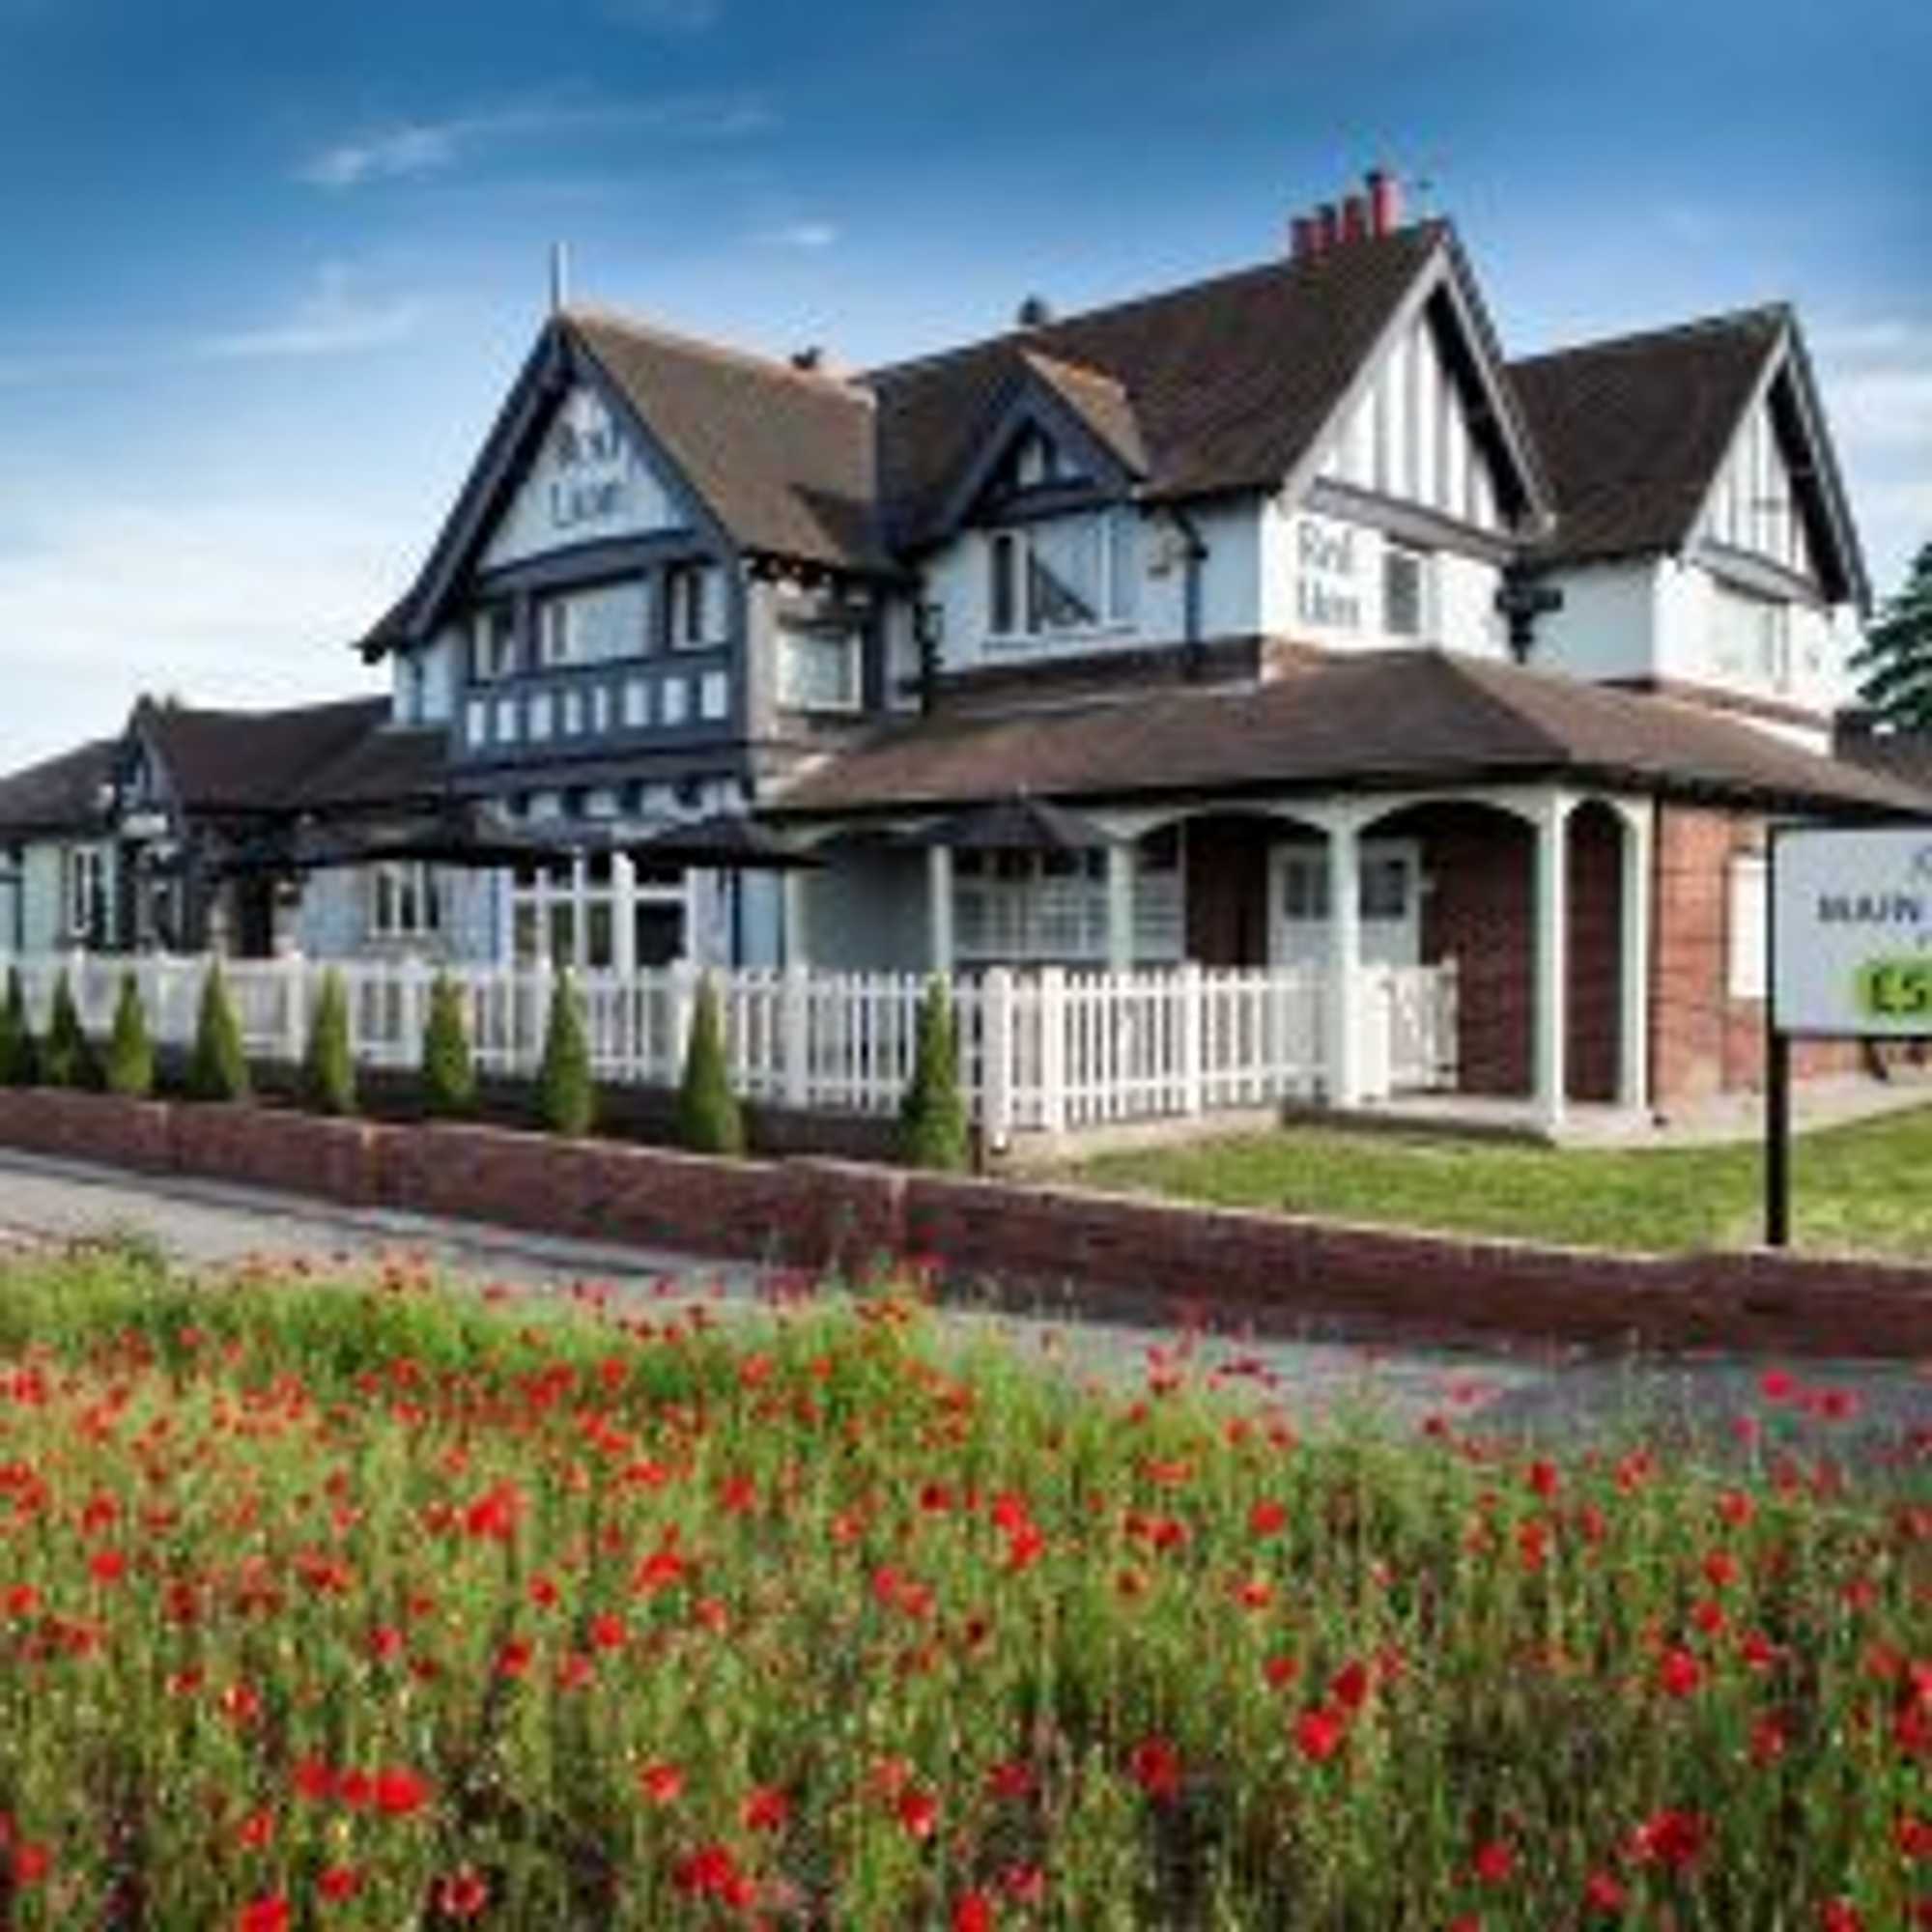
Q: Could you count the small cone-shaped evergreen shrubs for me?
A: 9